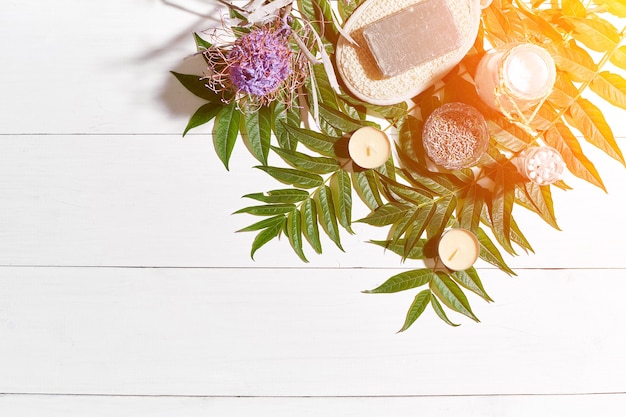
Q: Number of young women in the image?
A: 0